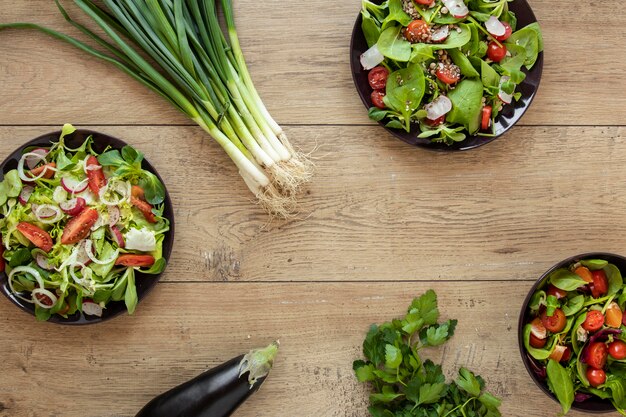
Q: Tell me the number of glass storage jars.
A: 0